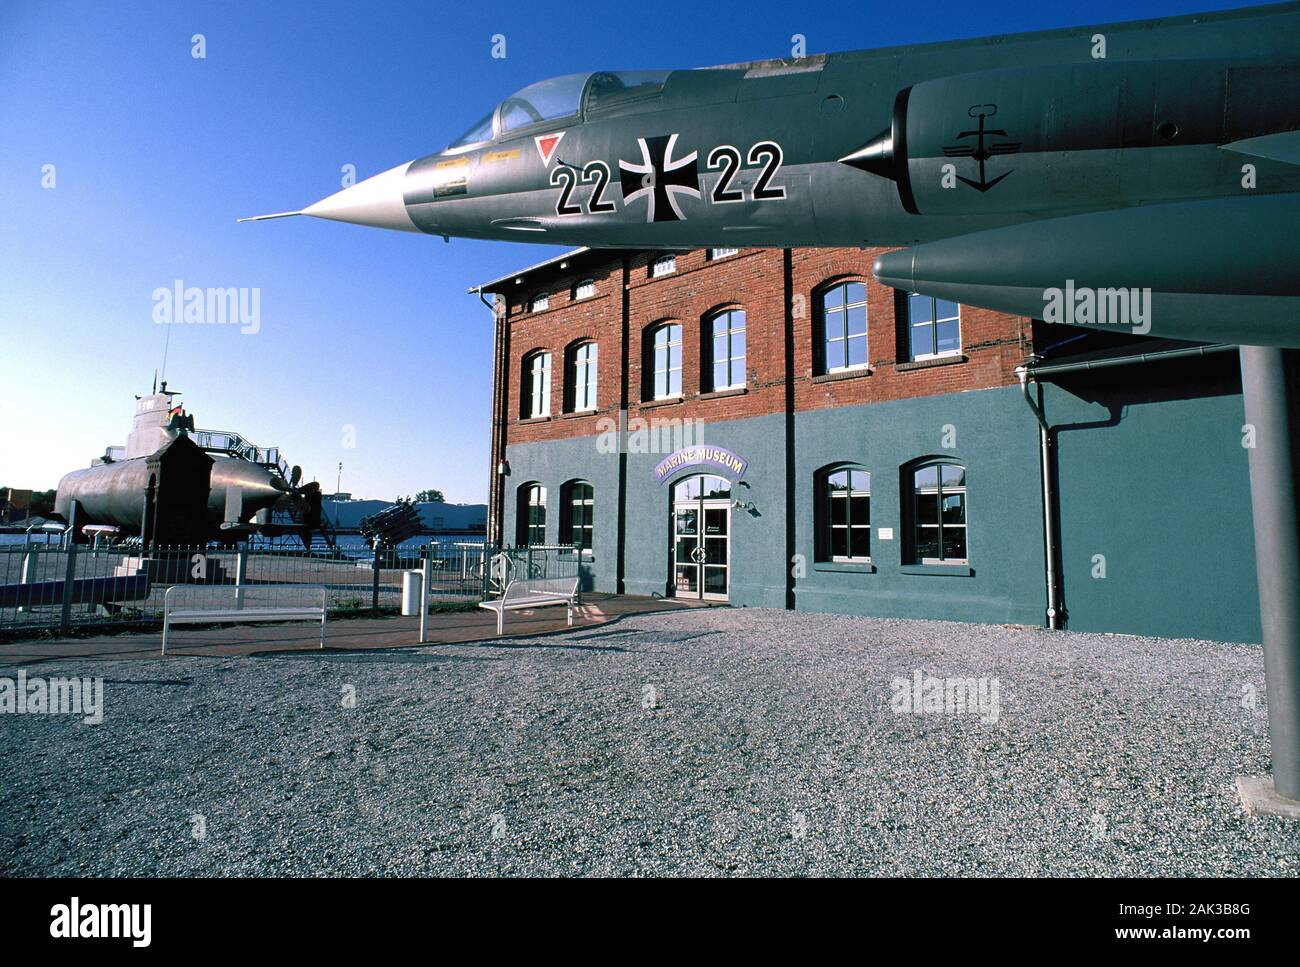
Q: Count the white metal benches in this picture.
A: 2